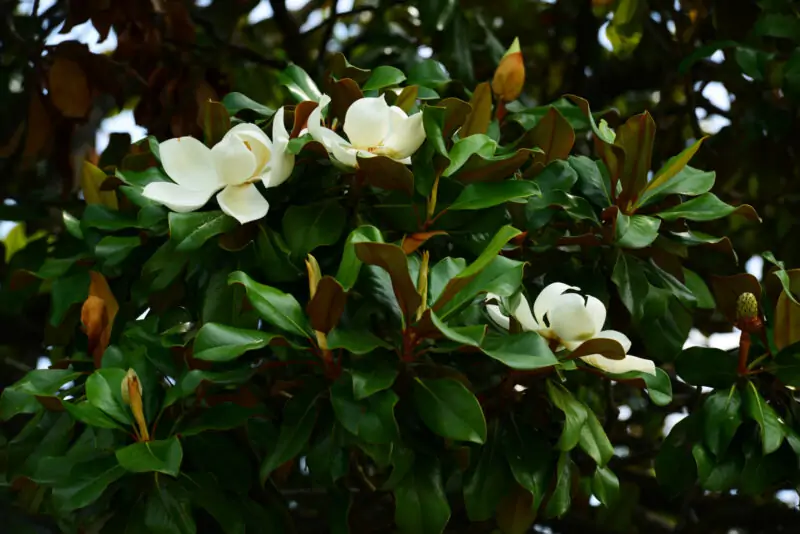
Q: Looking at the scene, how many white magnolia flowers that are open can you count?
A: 3